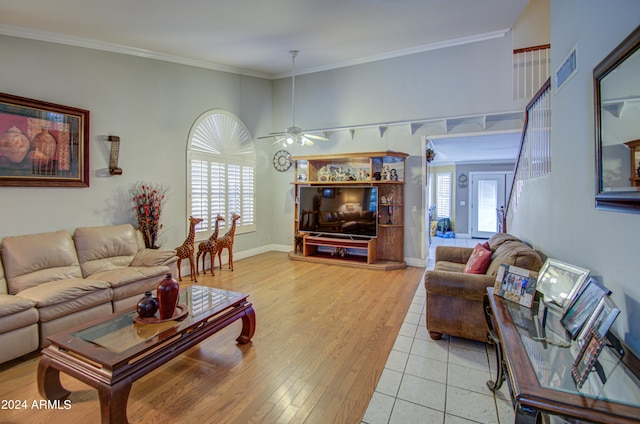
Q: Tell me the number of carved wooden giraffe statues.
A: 3